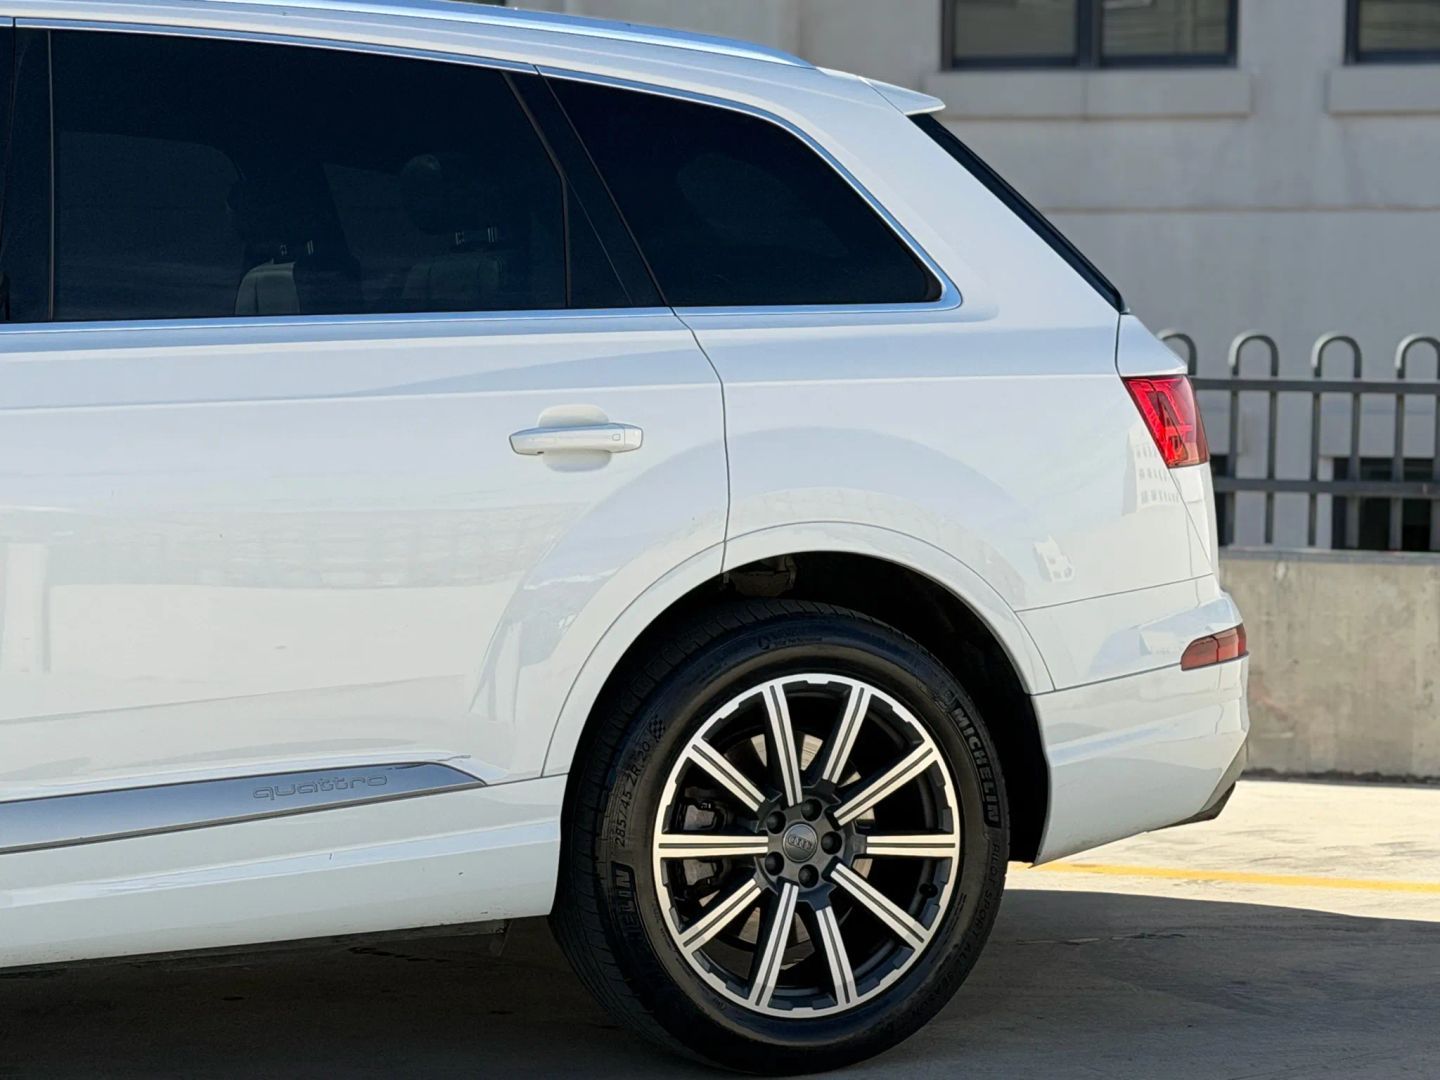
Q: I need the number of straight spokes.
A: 10